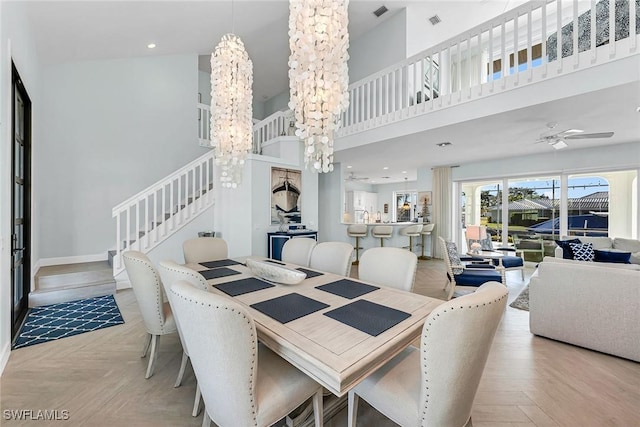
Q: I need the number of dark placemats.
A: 8